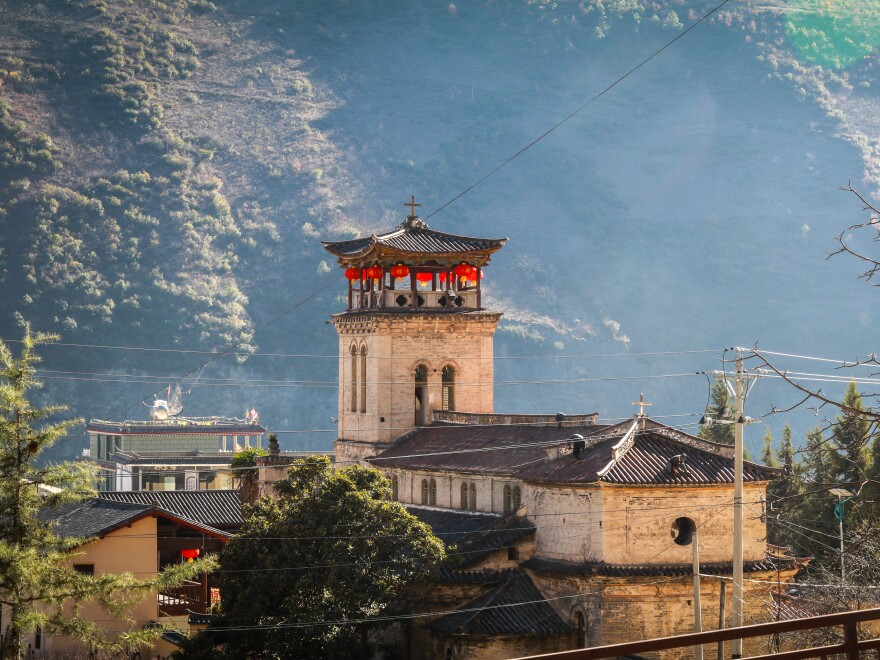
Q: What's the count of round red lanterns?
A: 9